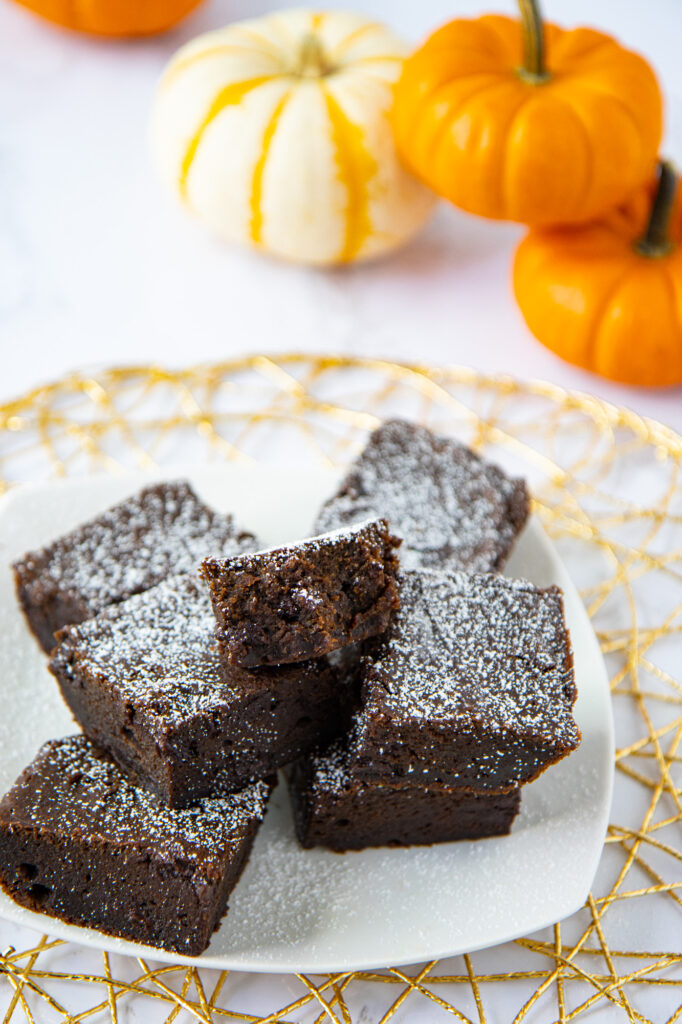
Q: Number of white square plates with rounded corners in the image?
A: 1